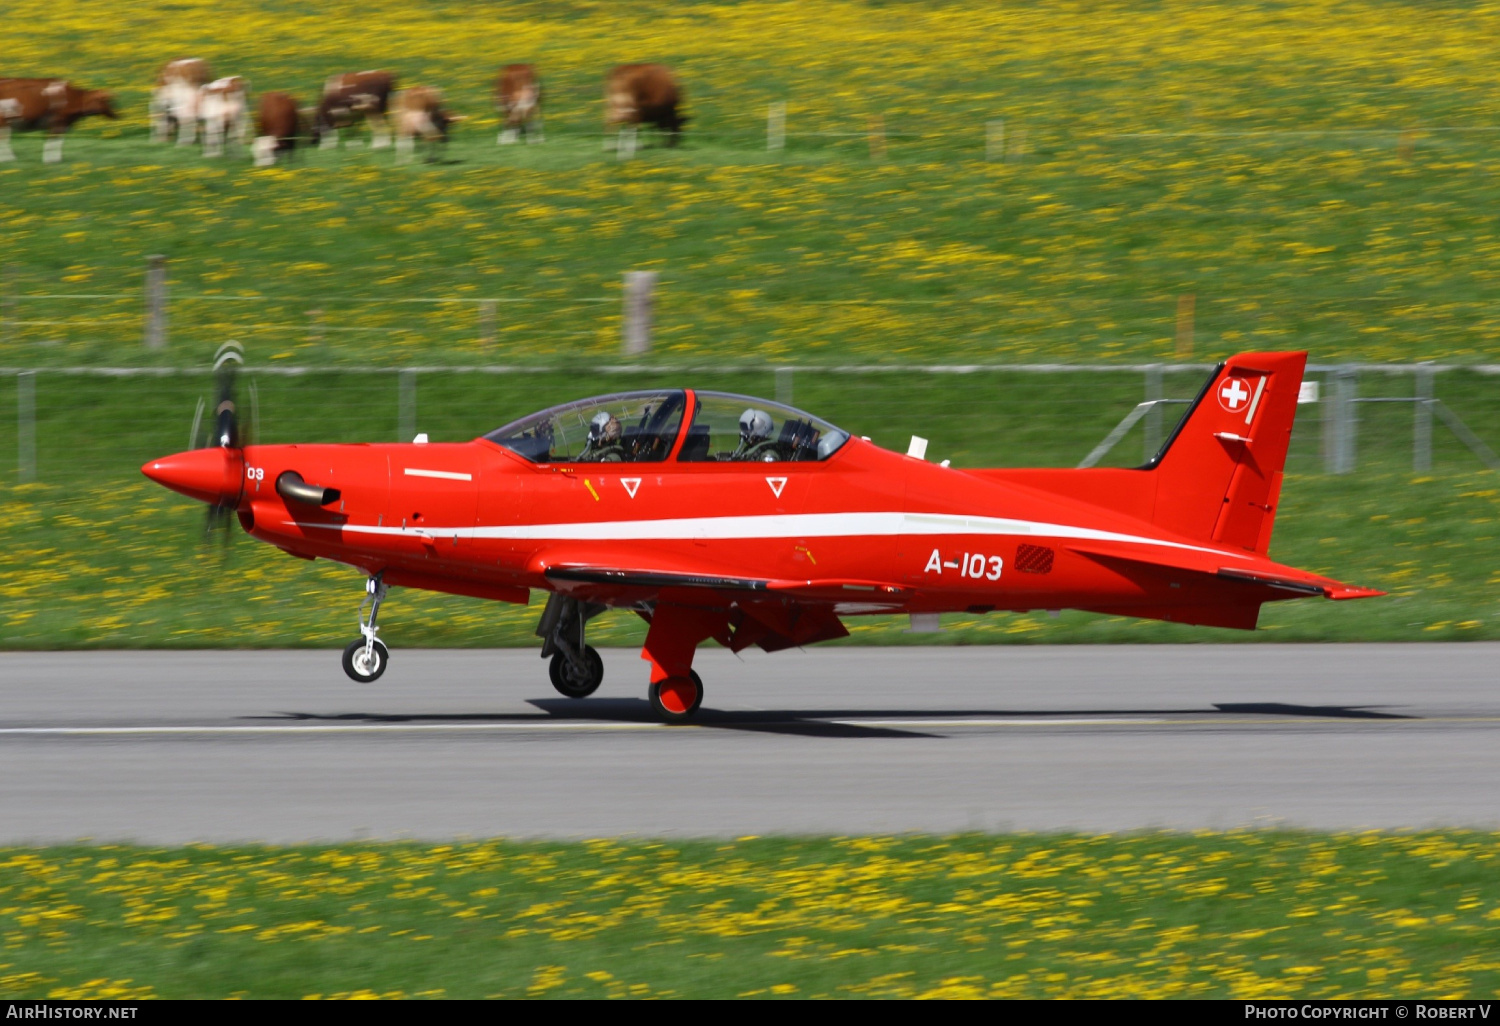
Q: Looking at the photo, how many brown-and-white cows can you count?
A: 8